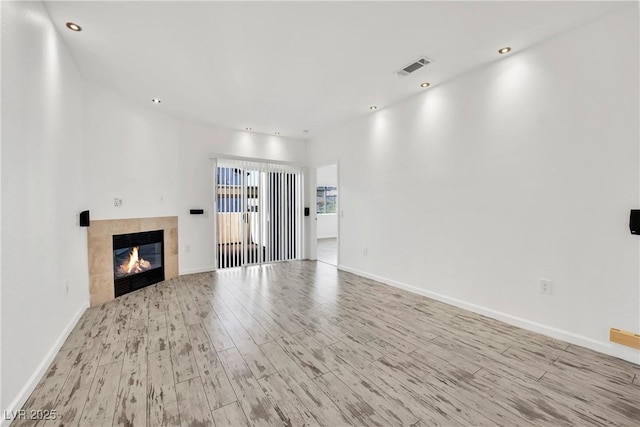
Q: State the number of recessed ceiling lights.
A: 7